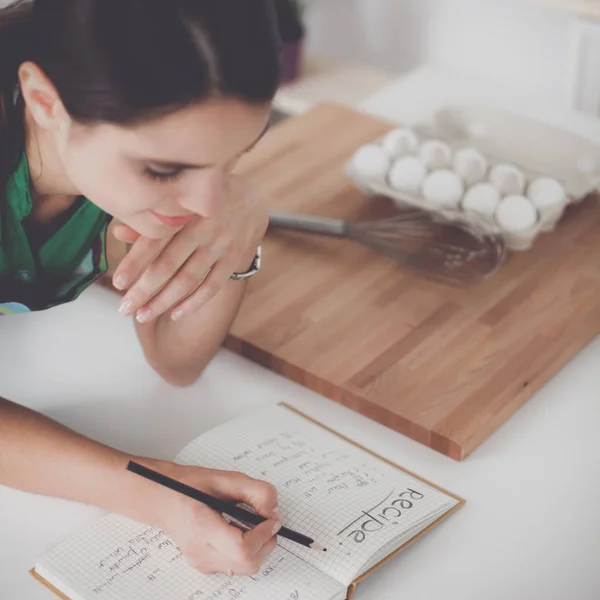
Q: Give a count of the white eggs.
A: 10